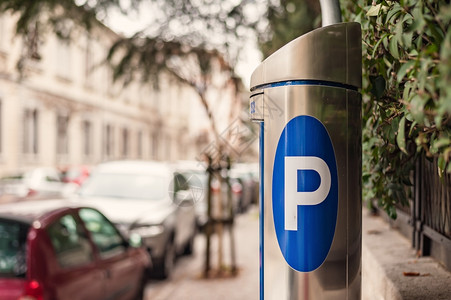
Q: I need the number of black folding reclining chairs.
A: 0